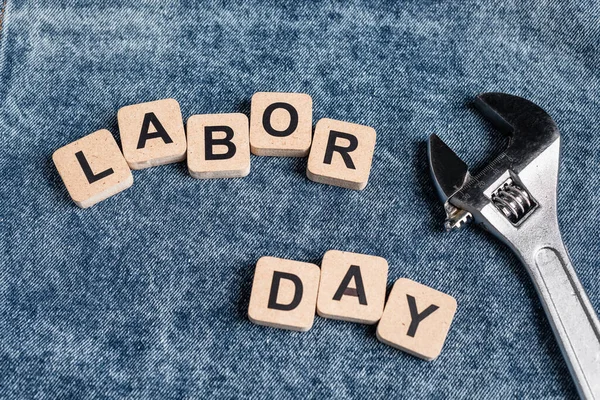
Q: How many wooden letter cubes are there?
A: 8